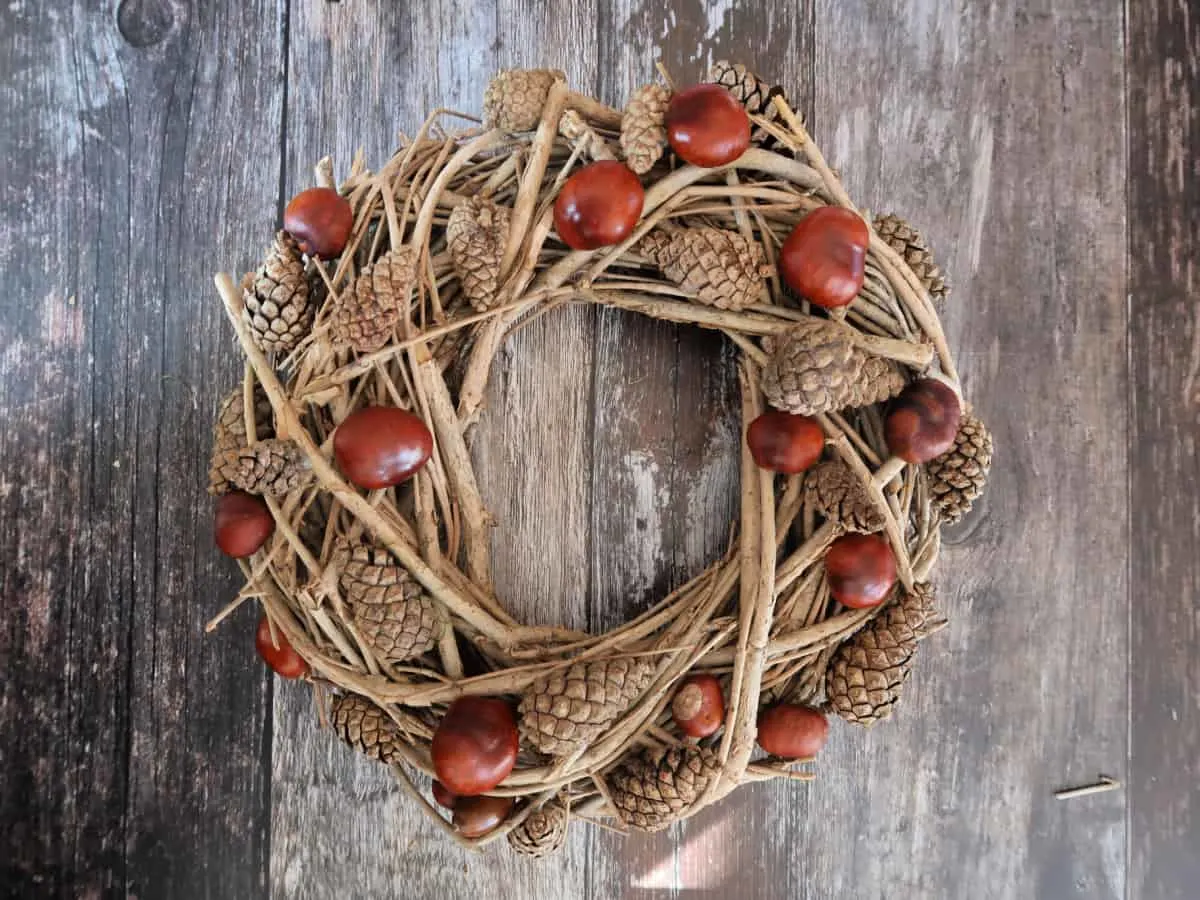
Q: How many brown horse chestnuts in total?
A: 15